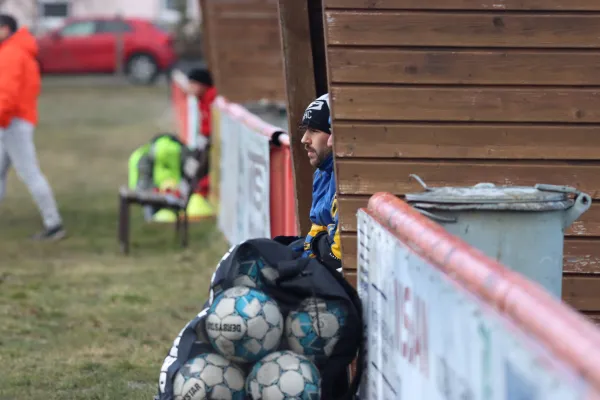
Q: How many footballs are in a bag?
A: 5